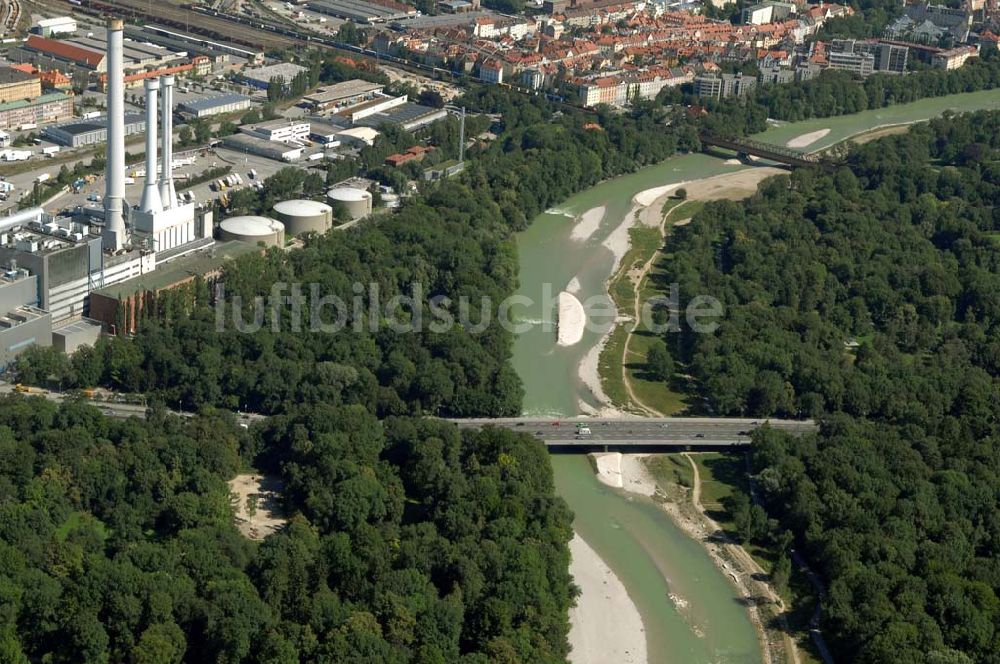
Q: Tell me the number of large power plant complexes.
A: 1